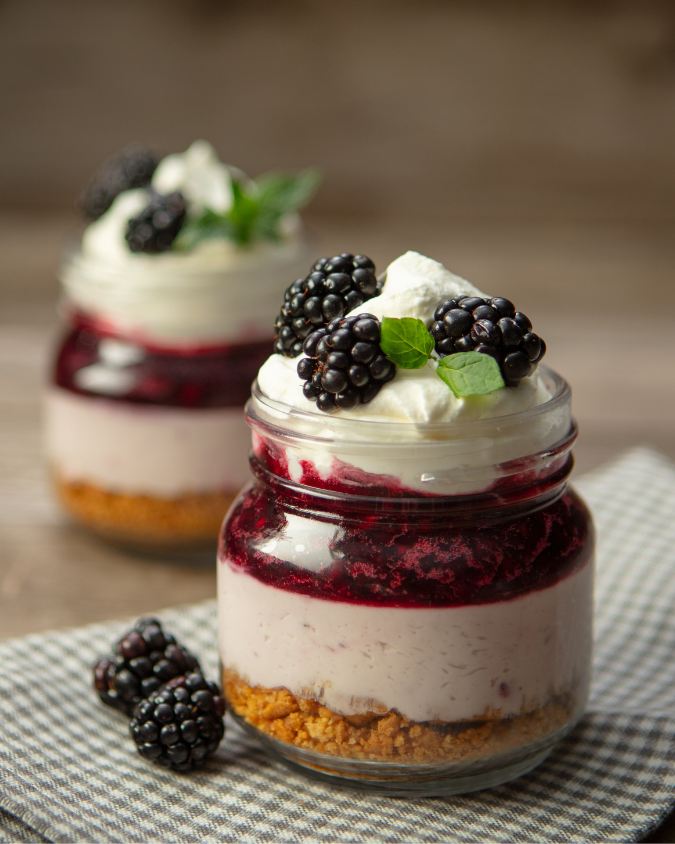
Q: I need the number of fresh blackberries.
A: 7